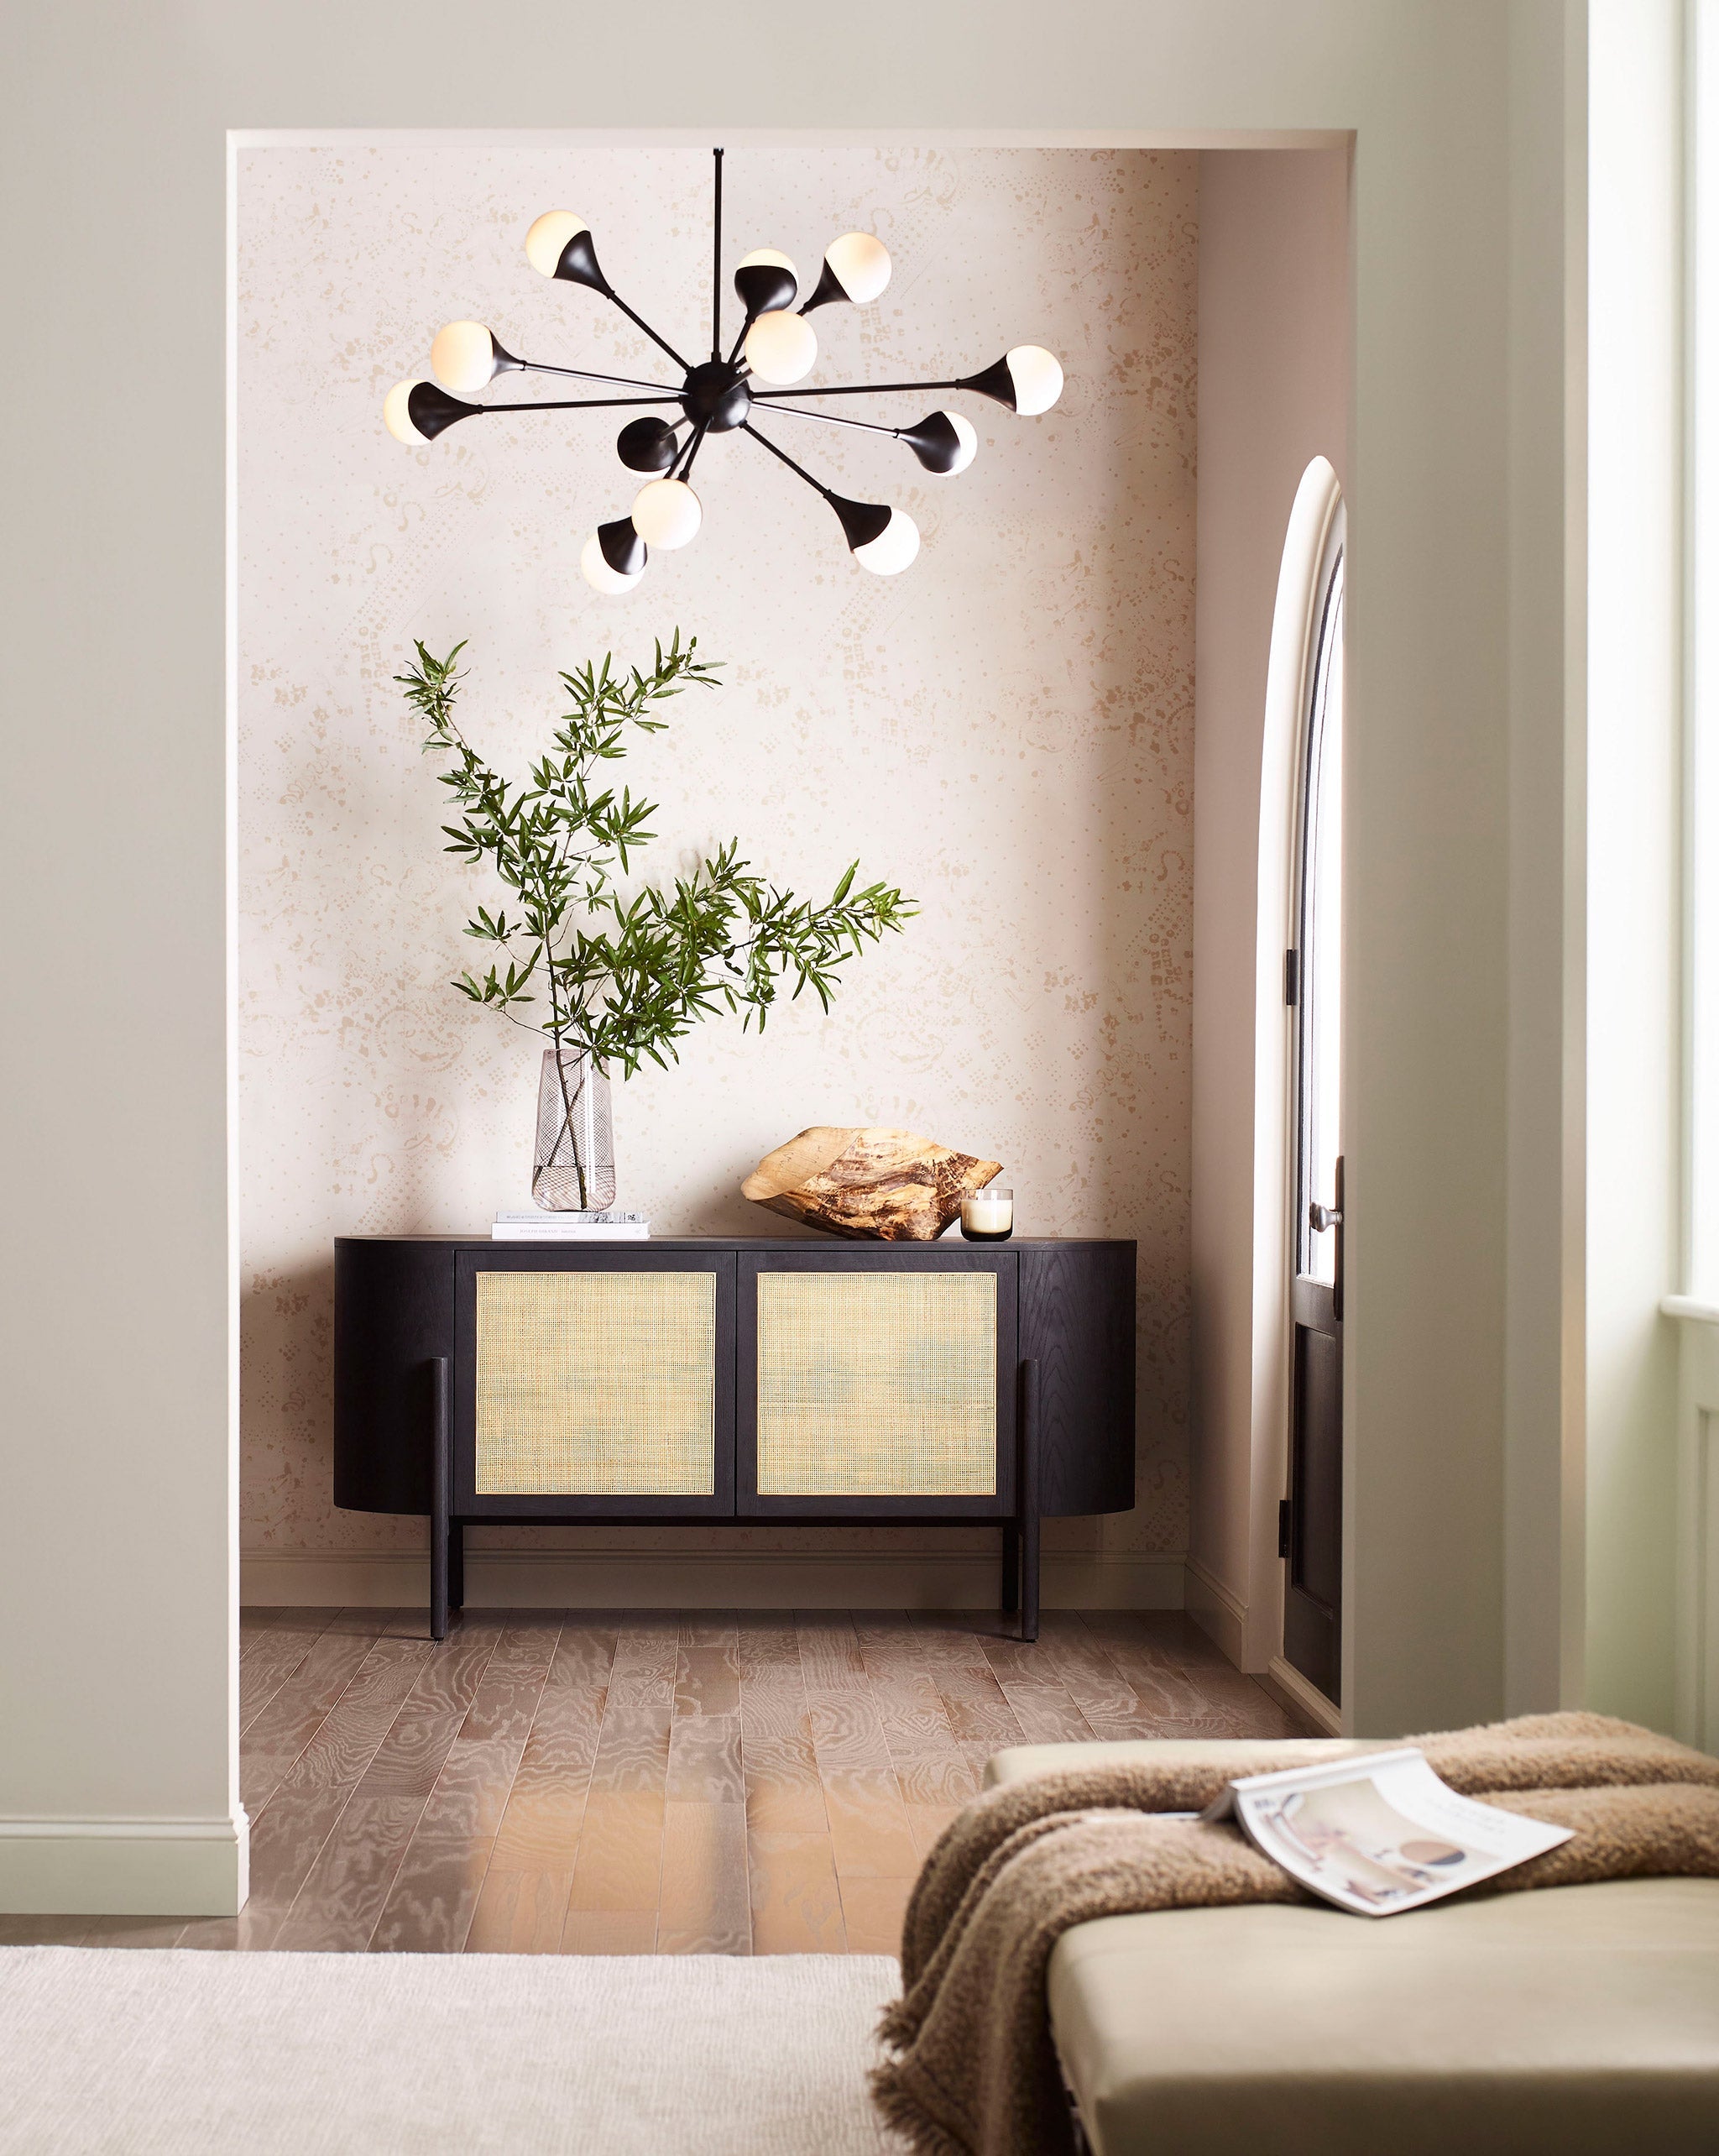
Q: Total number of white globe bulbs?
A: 12